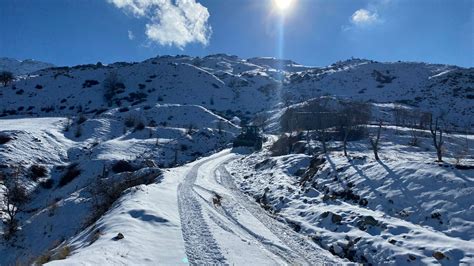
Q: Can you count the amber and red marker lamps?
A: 0